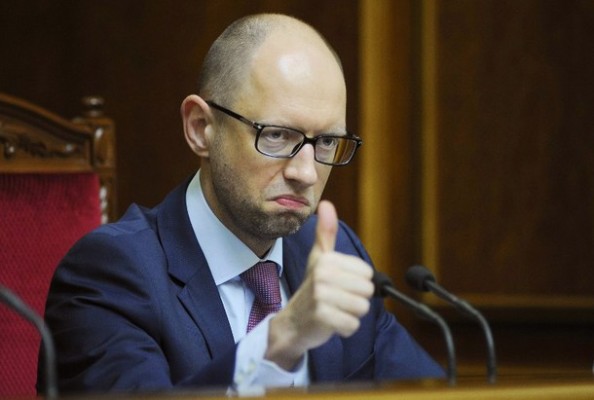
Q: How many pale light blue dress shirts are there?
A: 1